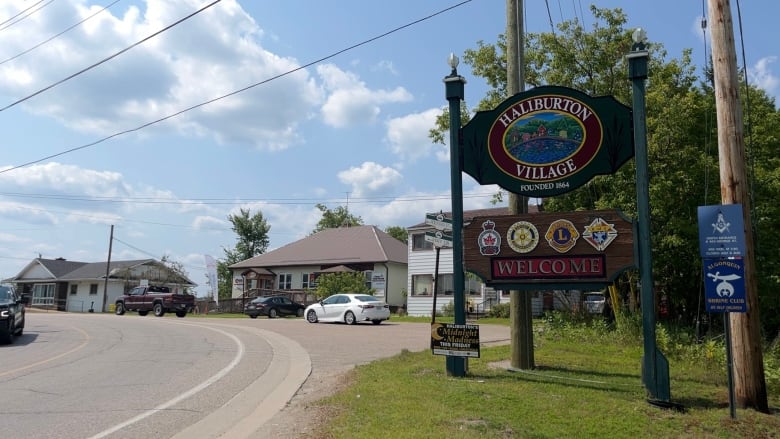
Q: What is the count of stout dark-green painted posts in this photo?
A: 2